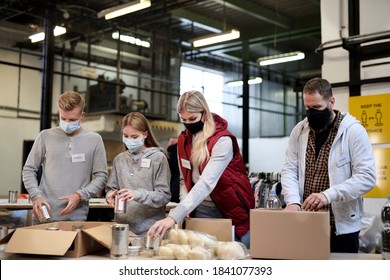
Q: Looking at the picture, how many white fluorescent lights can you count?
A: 6